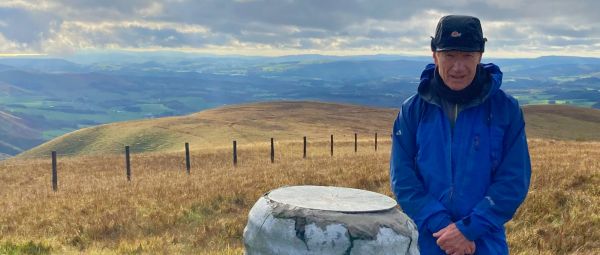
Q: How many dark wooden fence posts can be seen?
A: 9